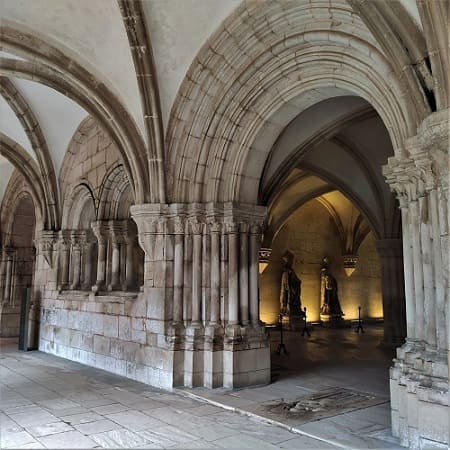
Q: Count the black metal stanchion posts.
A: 3